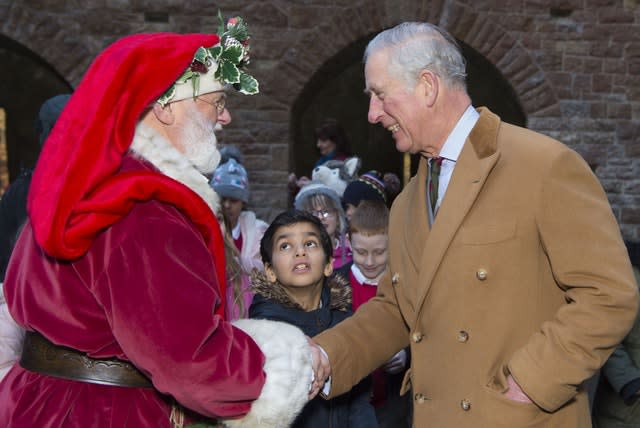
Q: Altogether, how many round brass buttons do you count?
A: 6